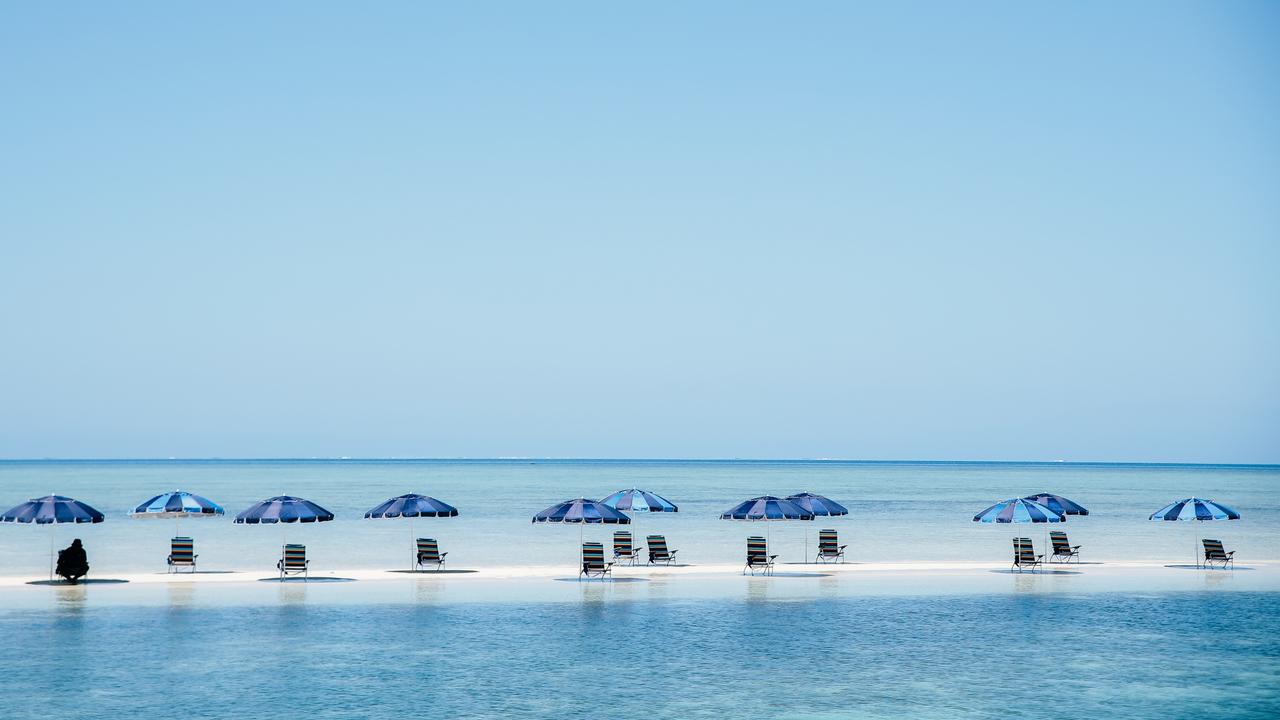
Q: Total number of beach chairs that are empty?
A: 11